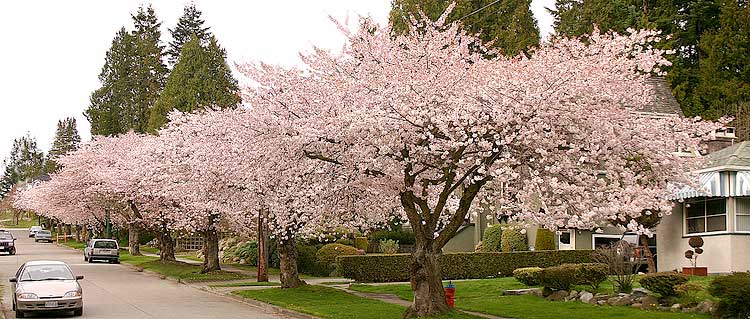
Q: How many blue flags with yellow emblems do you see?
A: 0